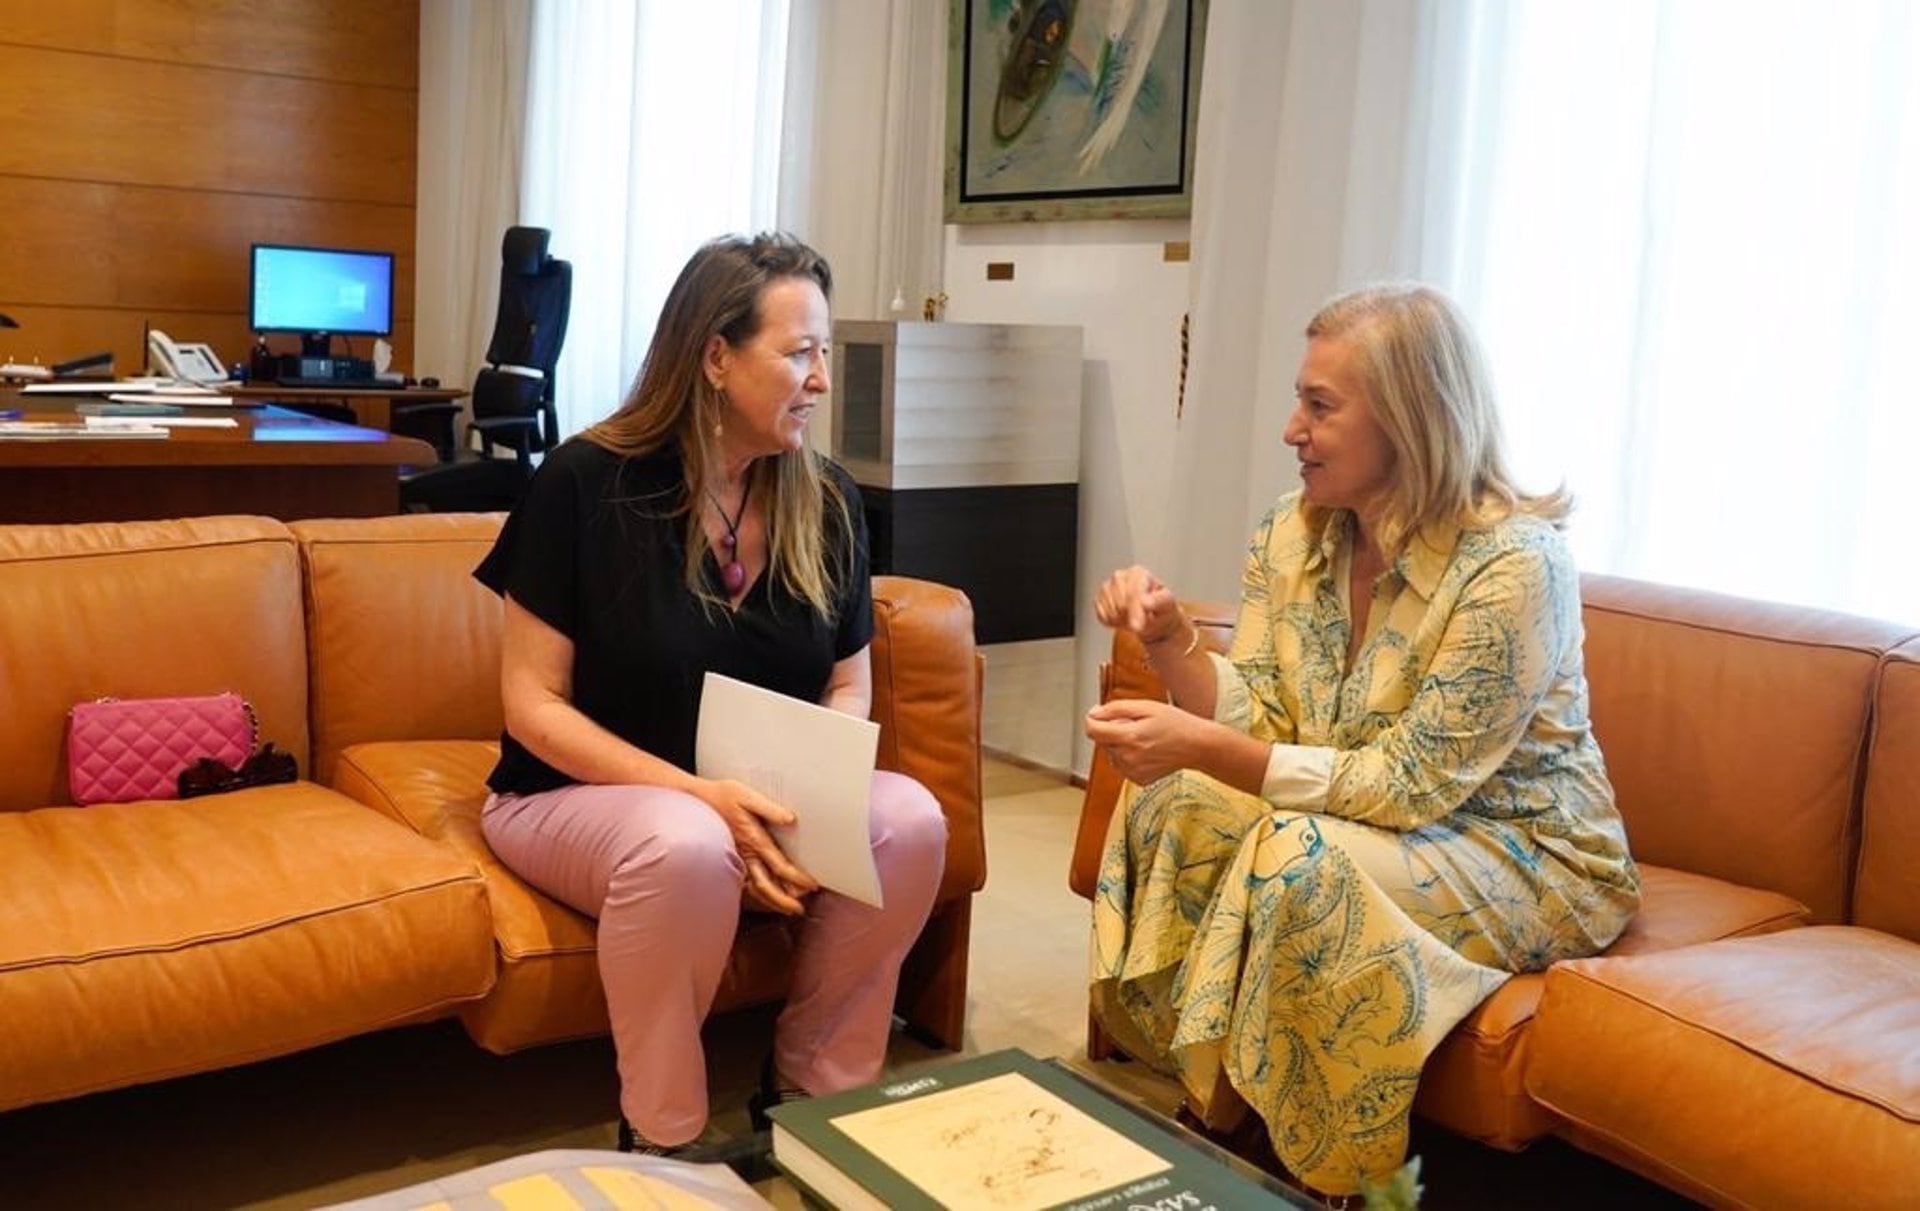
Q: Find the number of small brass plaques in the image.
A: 2